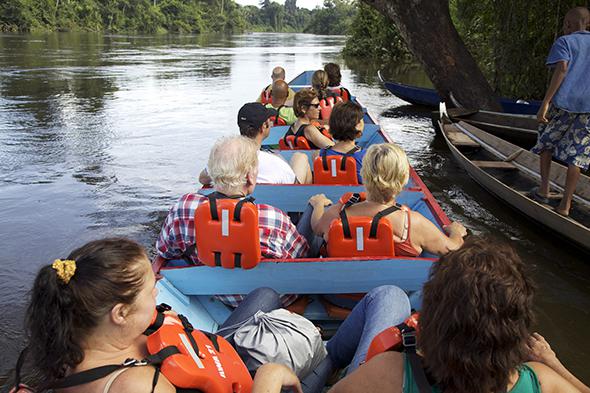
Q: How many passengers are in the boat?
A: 11